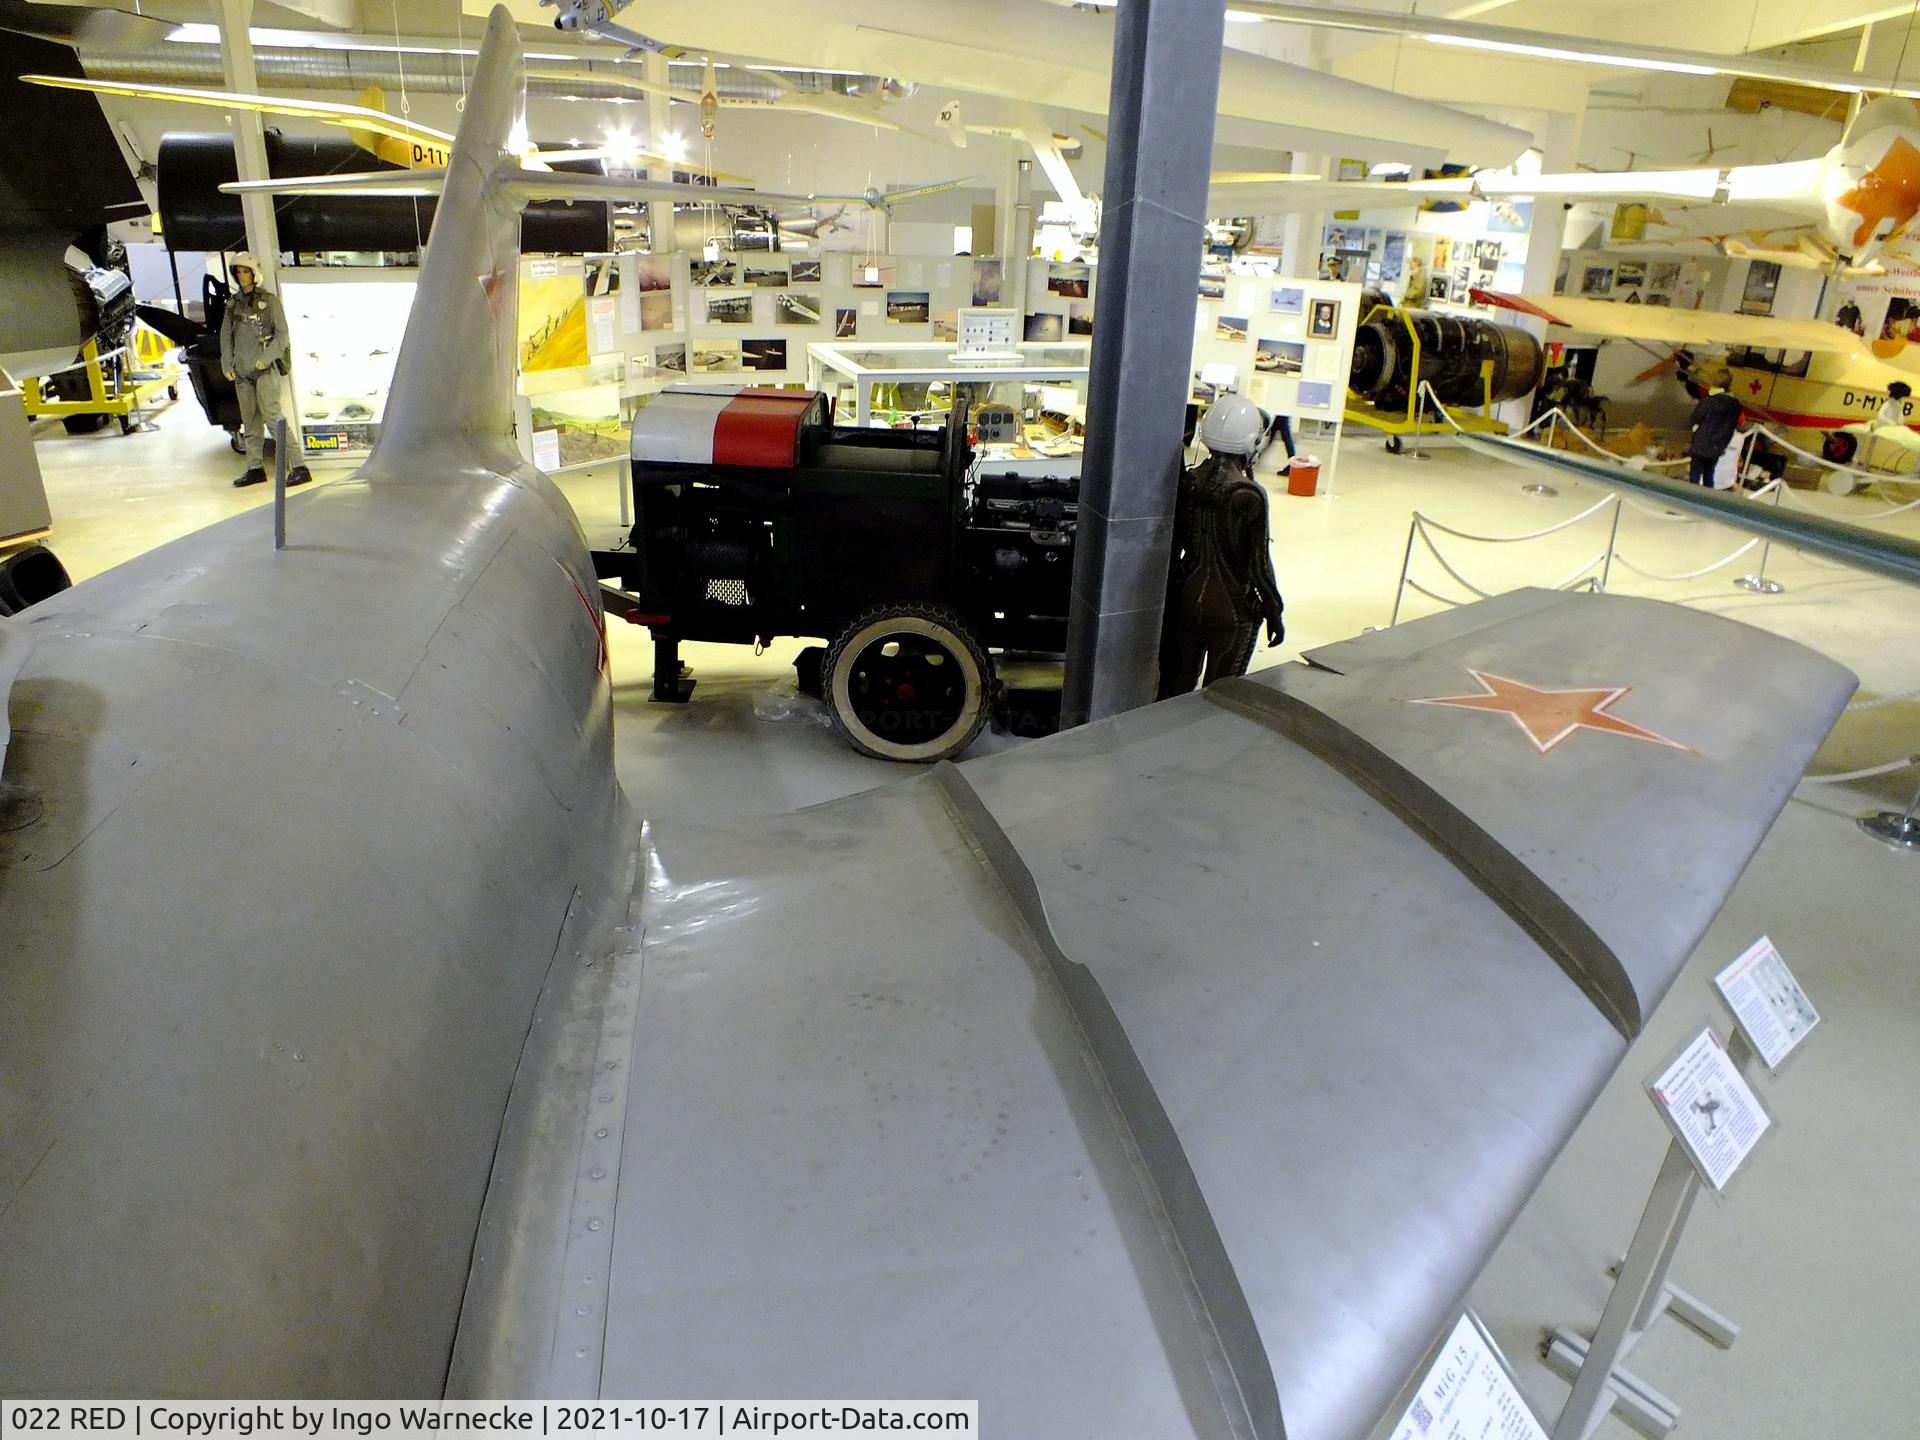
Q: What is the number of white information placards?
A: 3